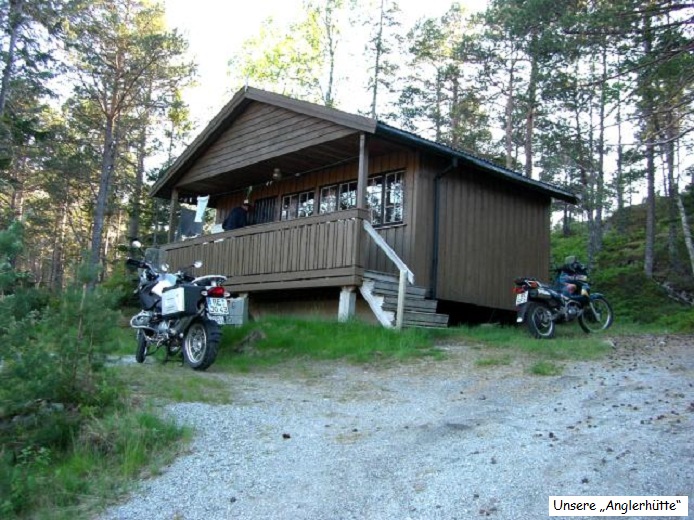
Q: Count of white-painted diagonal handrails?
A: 1